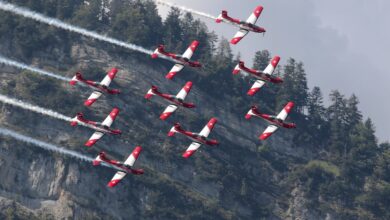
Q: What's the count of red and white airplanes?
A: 9